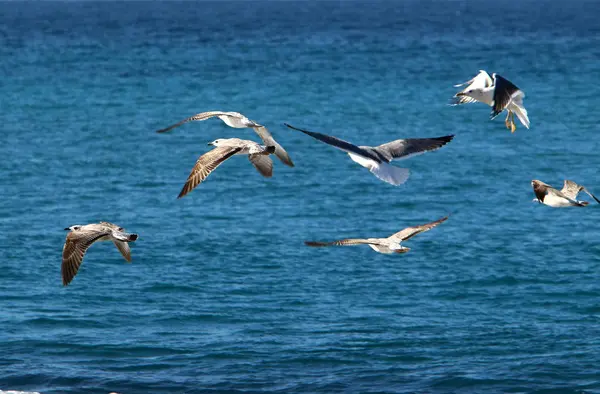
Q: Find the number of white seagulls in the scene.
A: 2